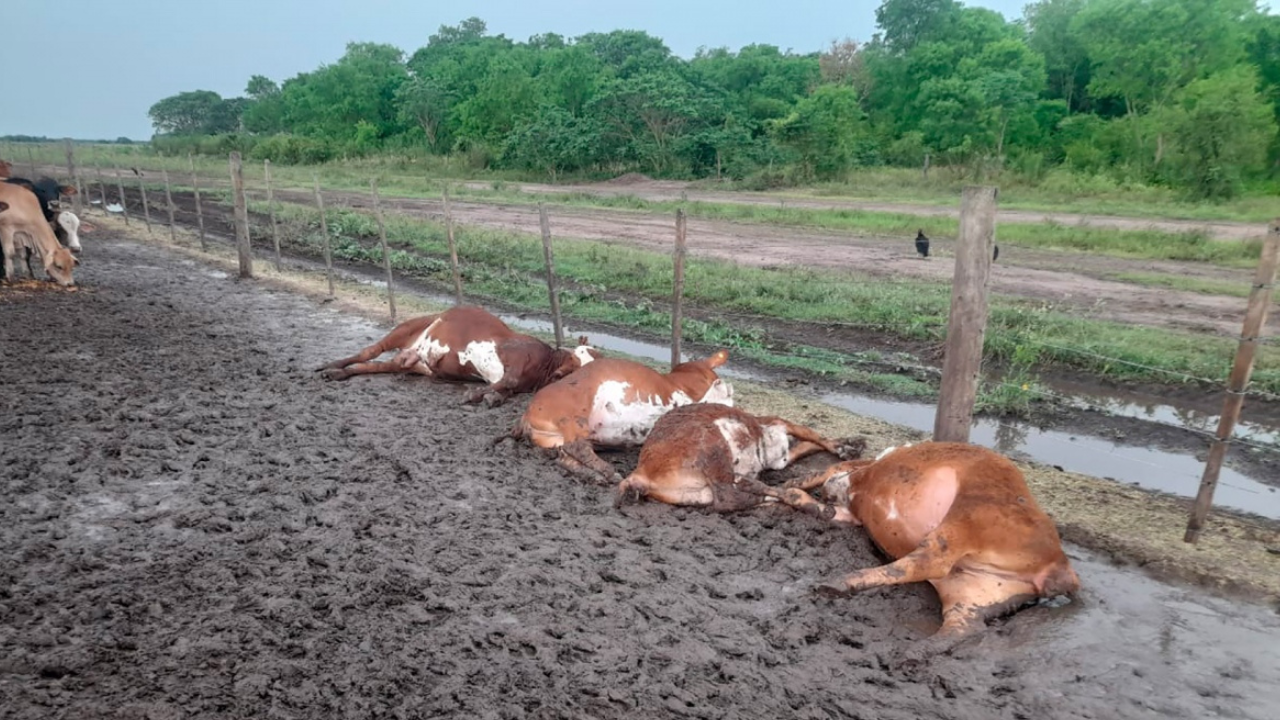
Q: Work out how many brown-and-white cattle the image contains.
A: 4